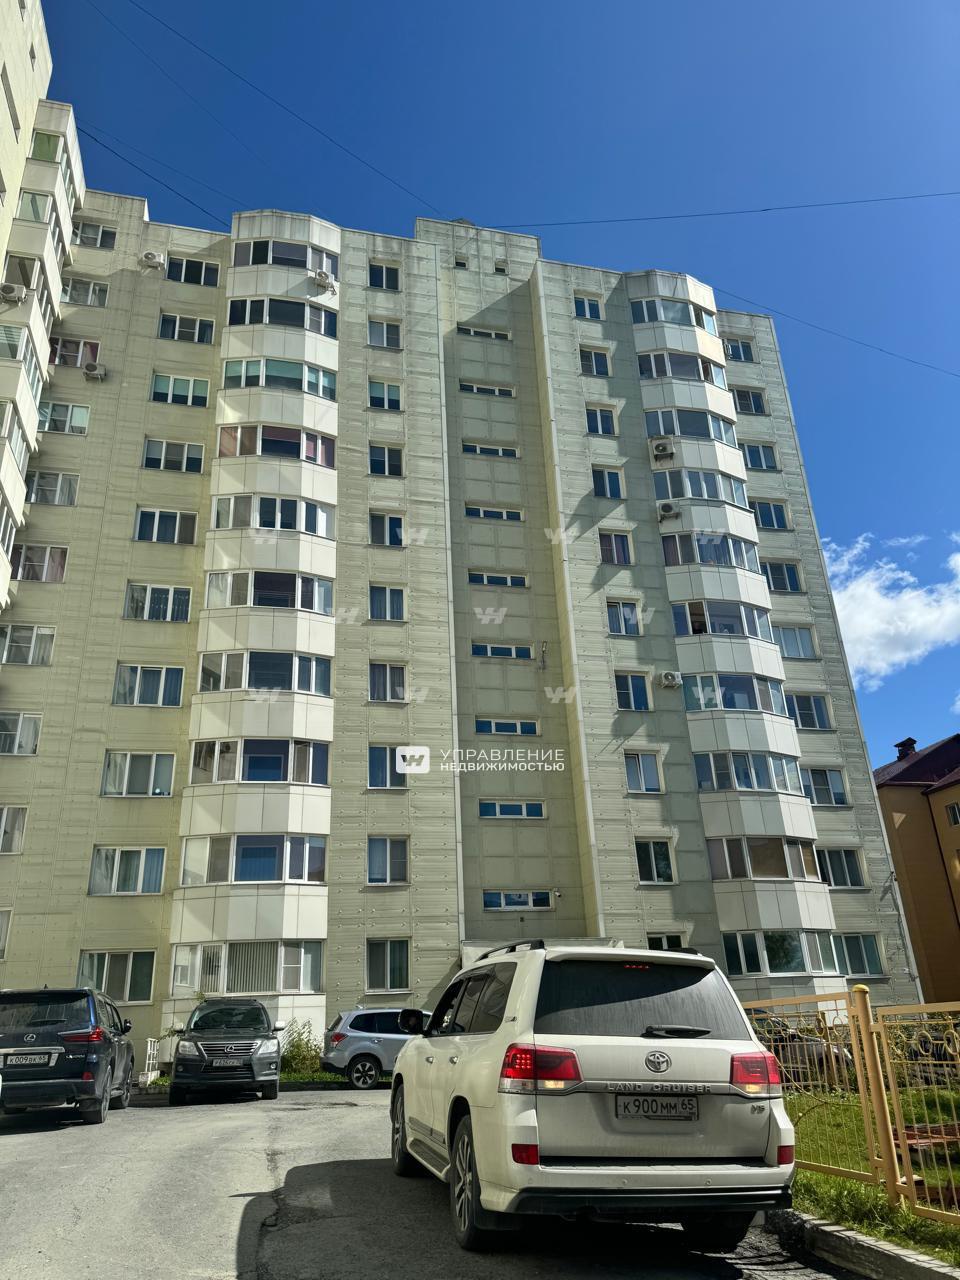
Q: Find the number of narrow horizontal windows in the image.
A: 9